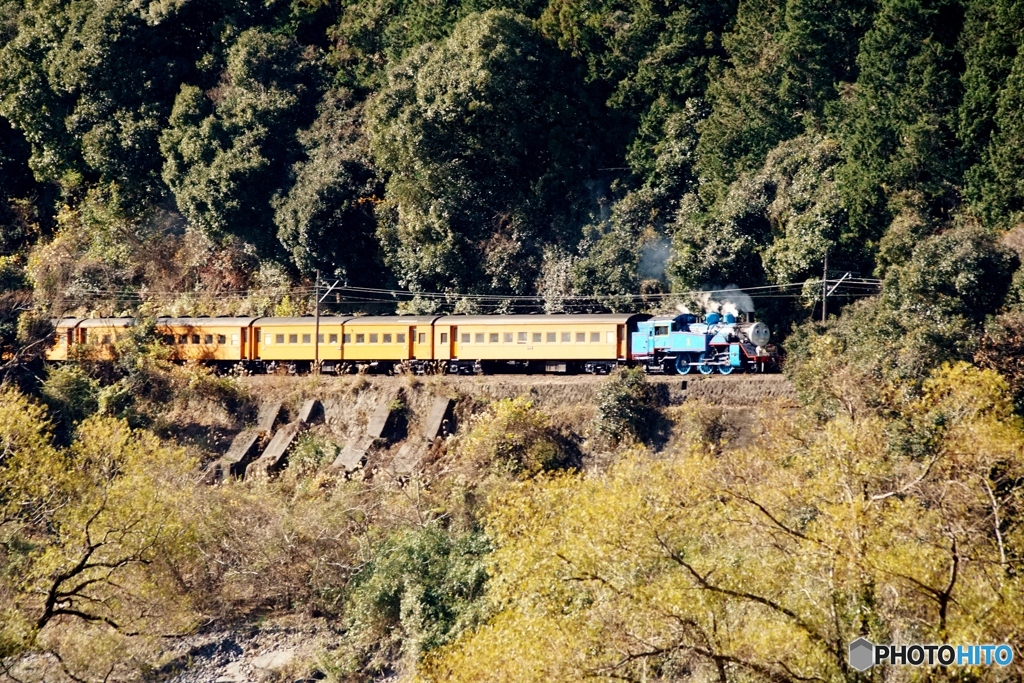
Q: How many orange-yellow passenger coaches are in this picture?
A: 4